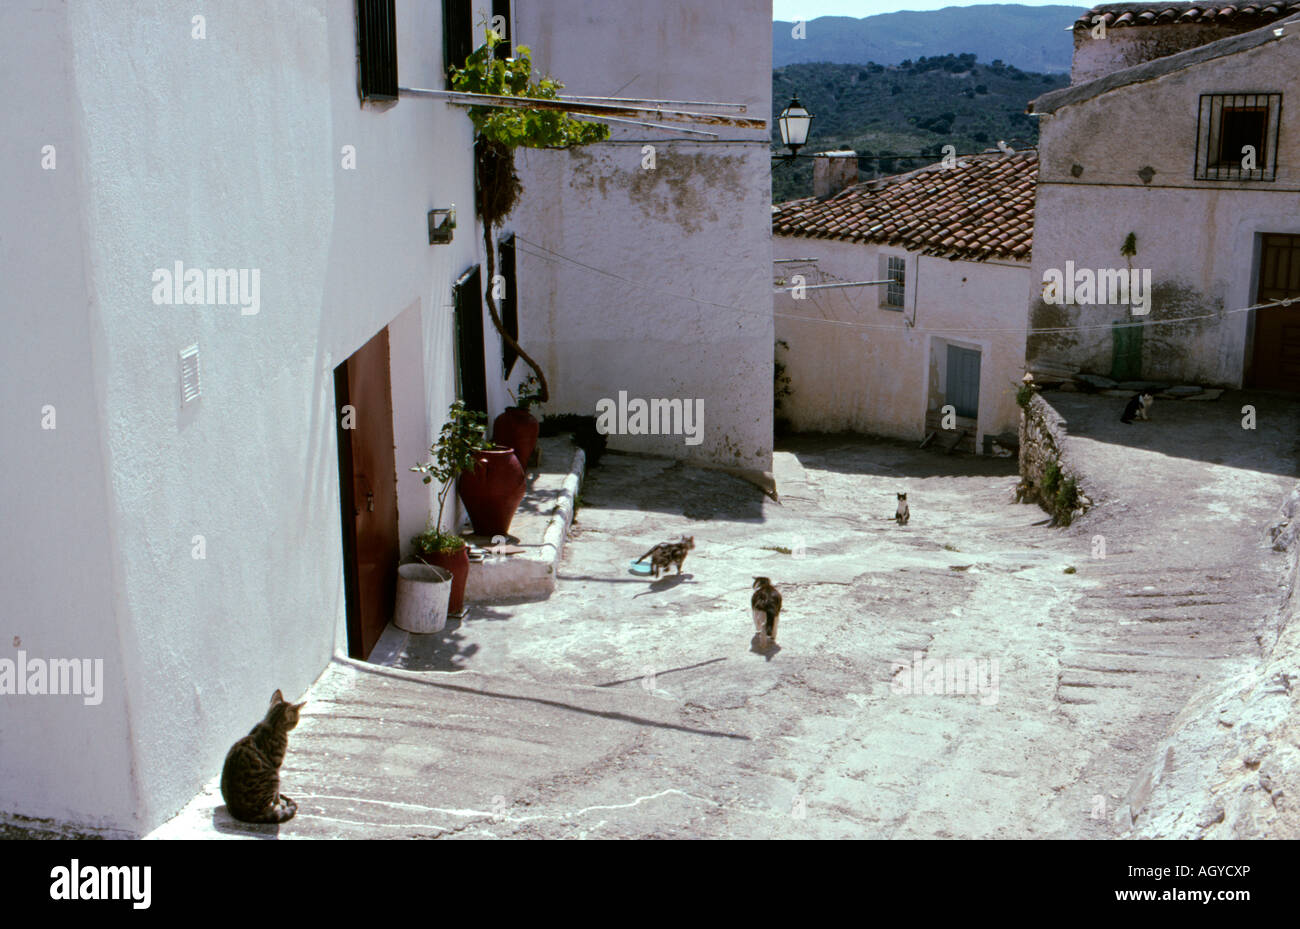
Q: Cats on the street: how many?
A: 5